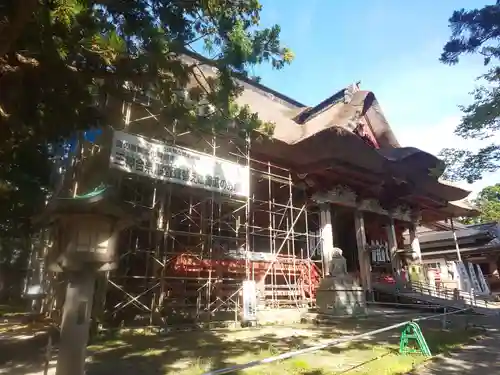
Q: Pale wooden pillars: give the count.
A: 4